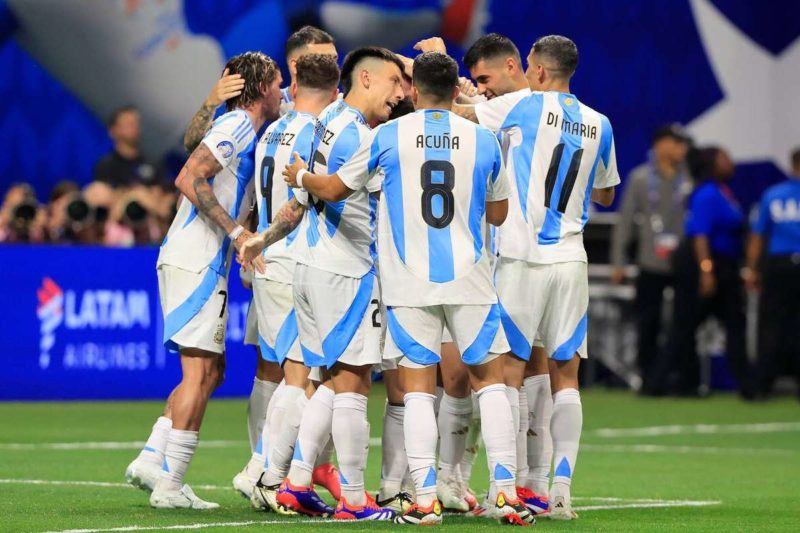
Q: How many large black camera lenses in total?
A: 3